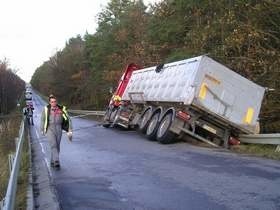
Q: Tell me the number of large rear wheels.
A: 3